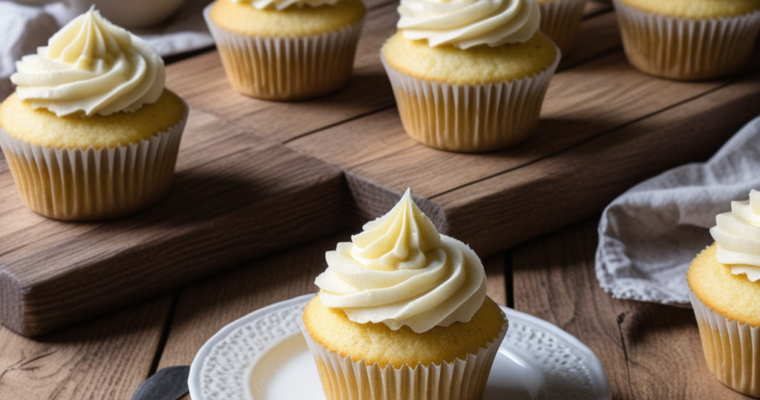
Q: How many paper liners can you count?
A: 7